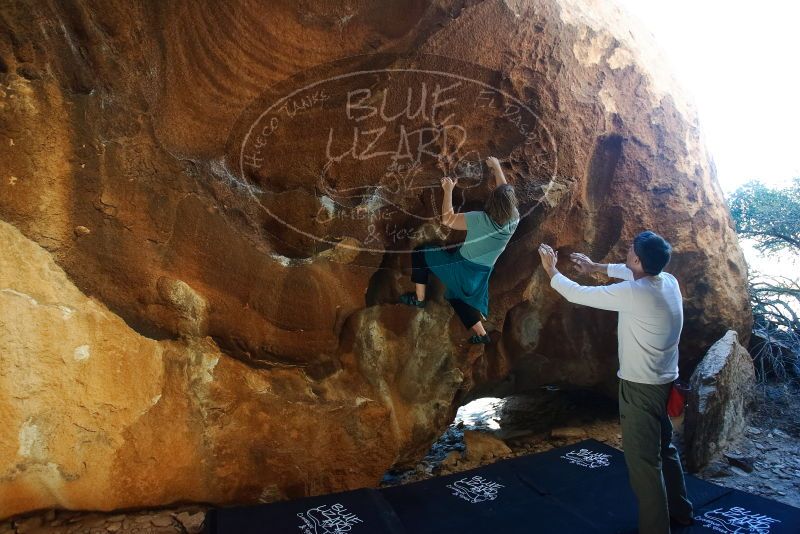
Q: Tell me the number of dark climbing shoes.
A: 2